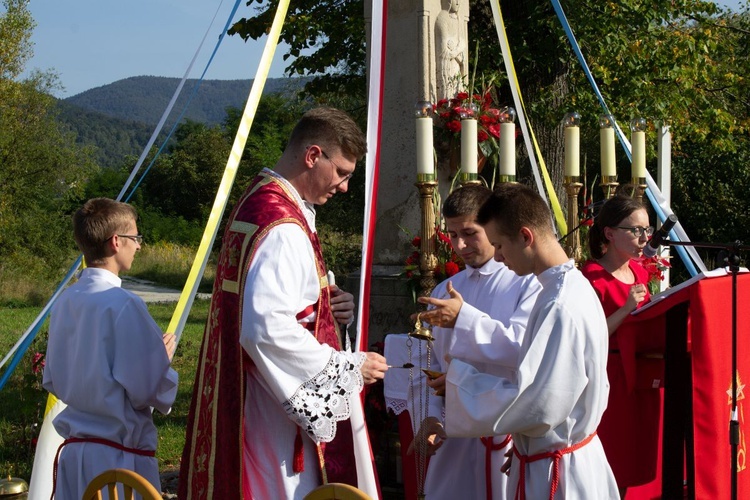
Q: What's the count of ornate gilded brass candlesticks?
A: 6